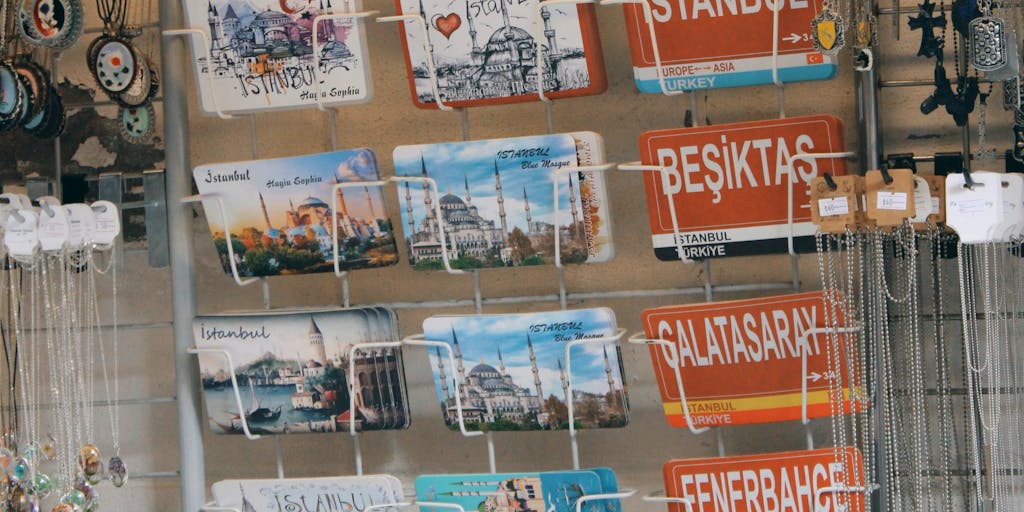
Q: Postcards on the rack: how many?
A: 12